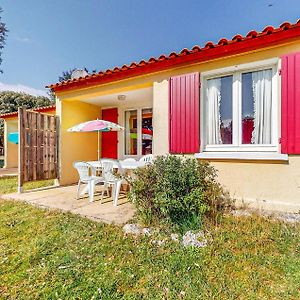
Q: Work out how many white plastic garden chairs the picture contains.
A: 4